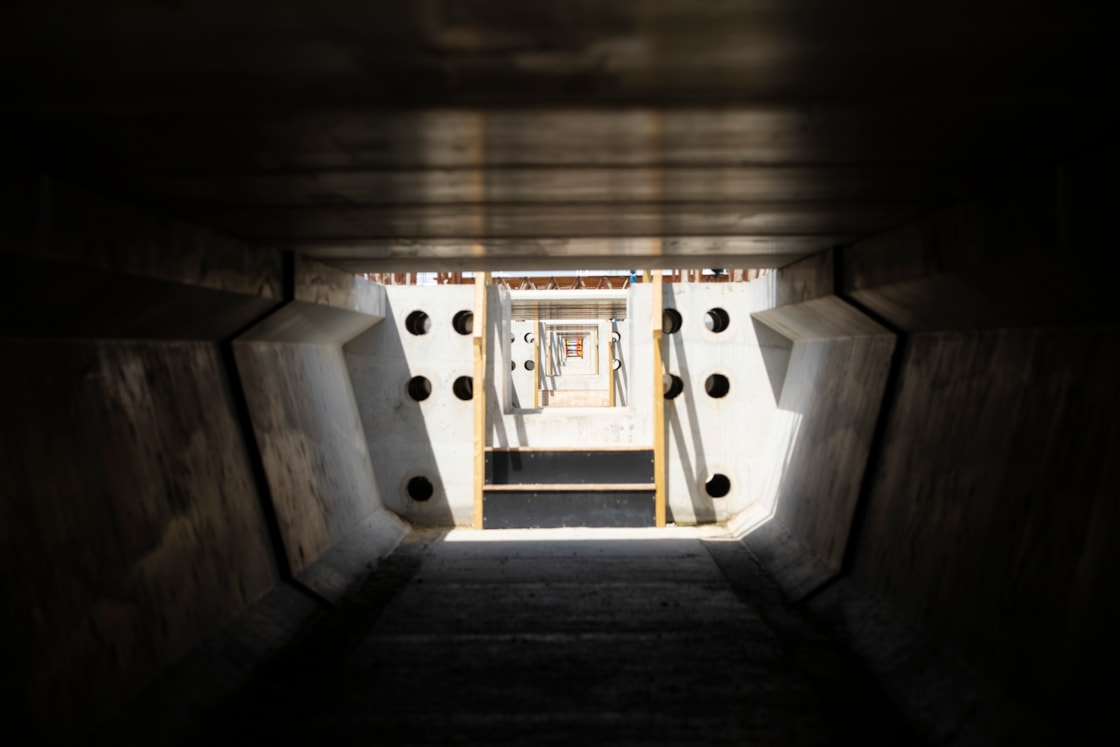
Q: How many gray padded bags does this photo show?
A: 0